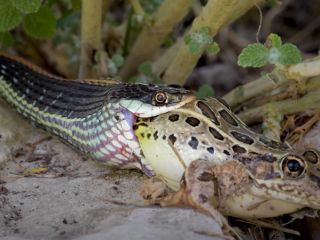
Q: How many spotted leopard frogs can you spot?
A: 1